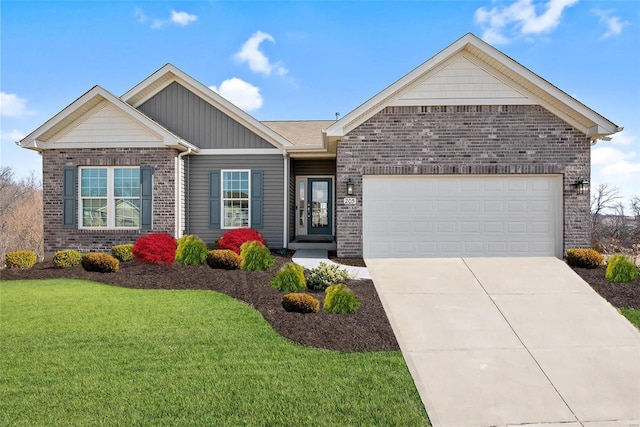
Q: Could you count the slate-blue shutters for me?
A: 4